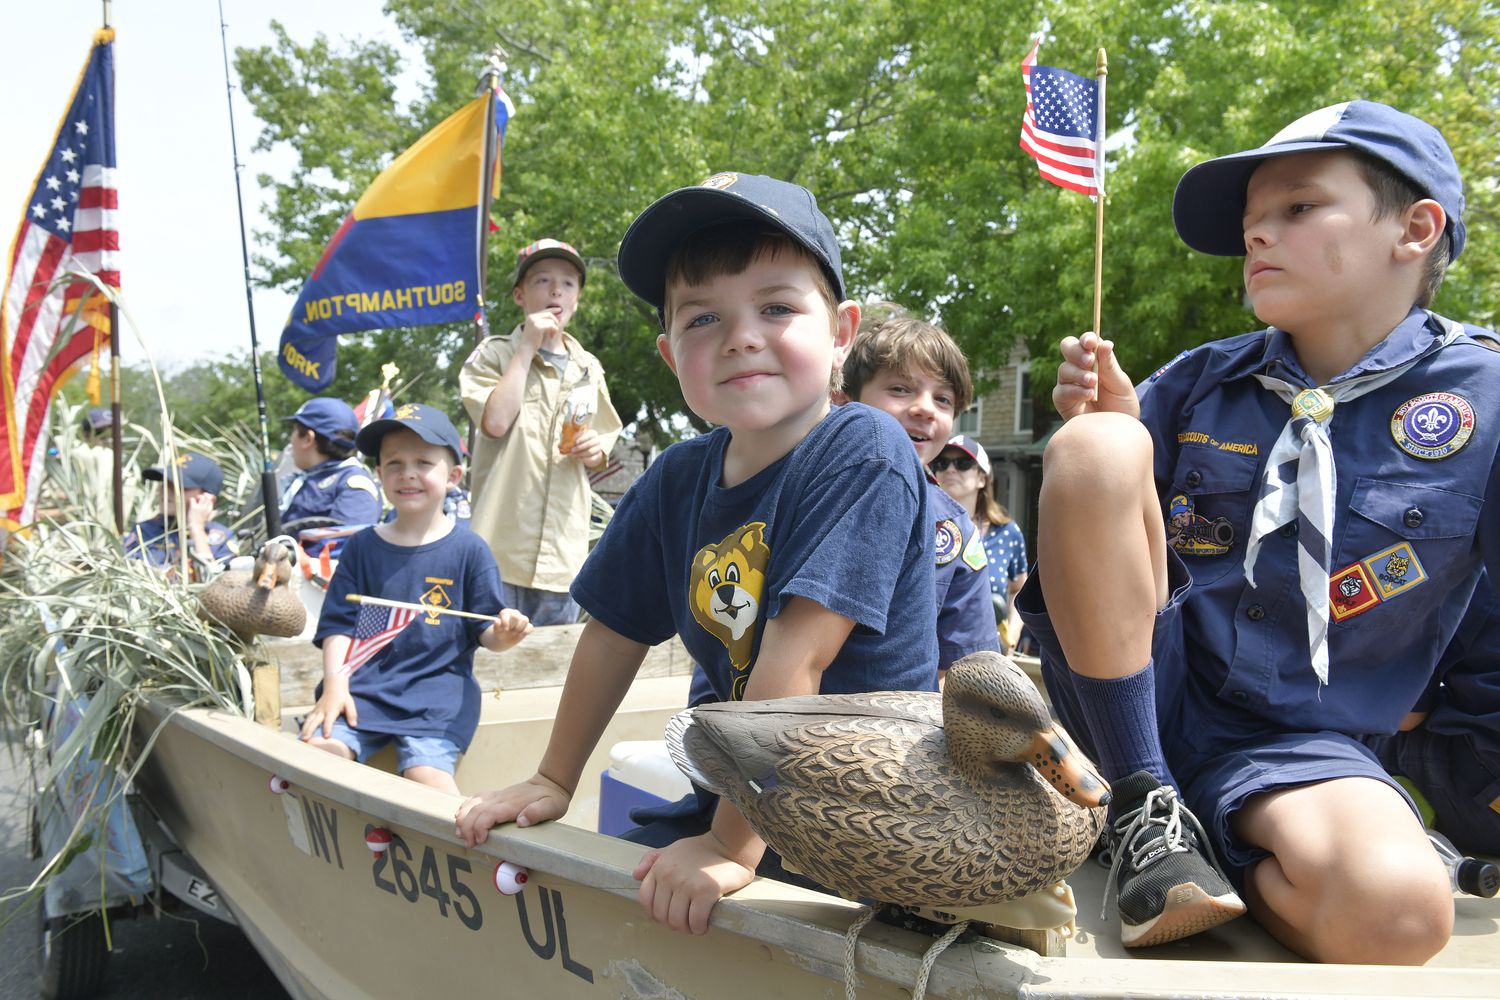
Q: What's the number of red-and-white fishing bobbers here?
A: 3